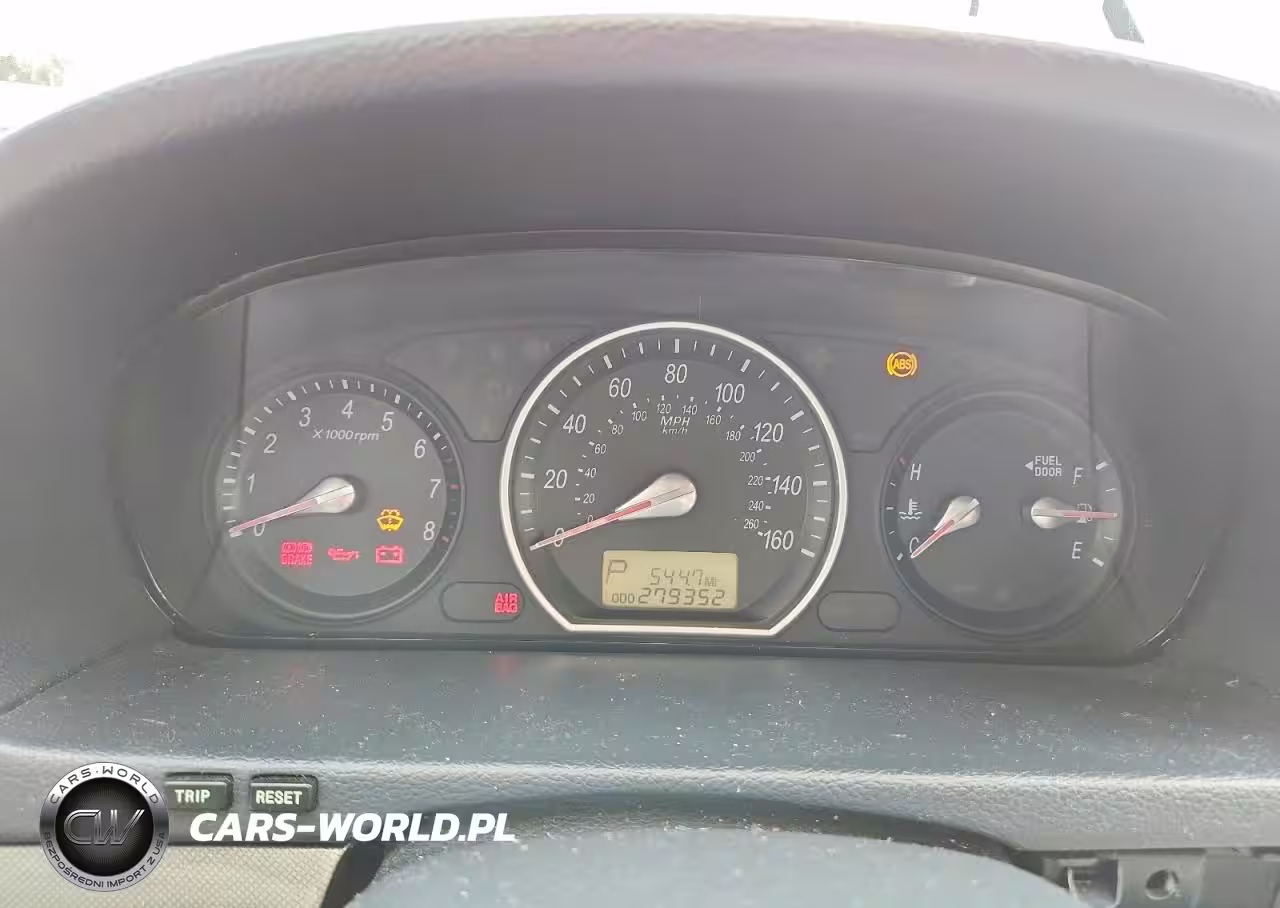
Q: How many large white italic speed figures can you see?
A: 9